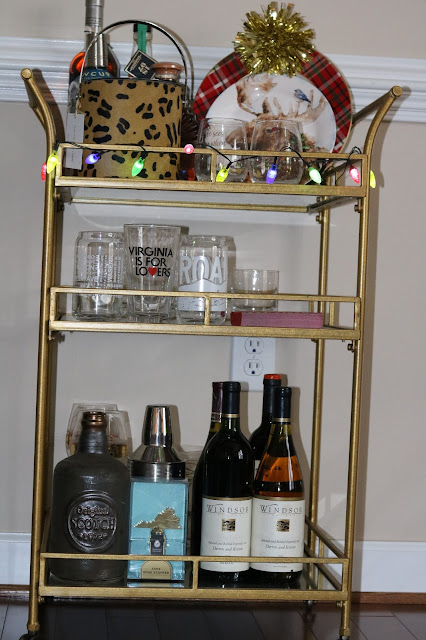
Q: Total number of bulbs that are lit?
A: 10